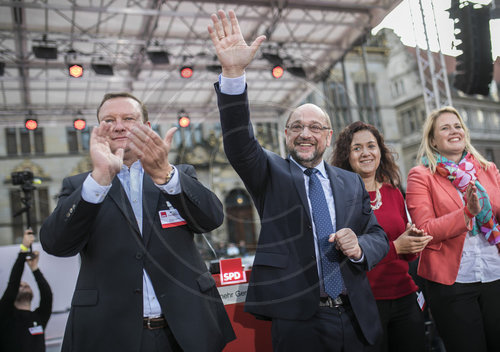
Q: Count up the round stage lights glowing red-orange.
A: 6